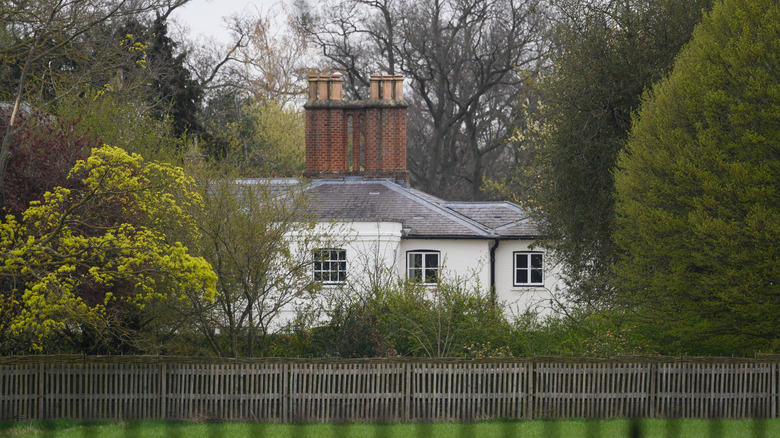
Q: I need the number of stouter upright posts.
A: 7